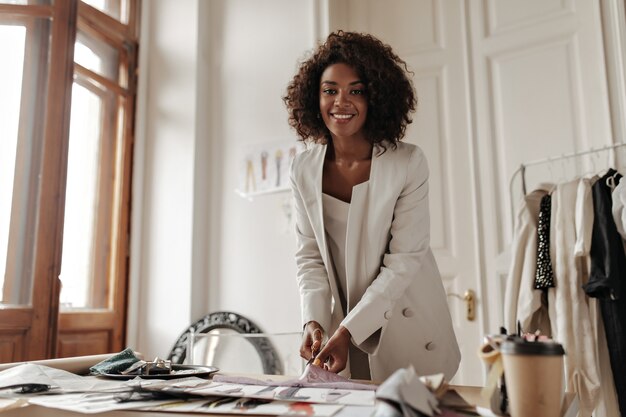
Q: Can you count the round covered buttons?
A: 3